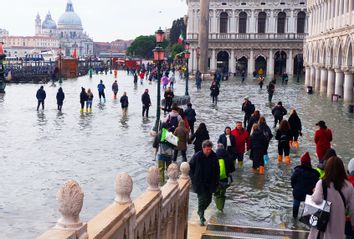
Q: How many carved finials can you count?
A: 5